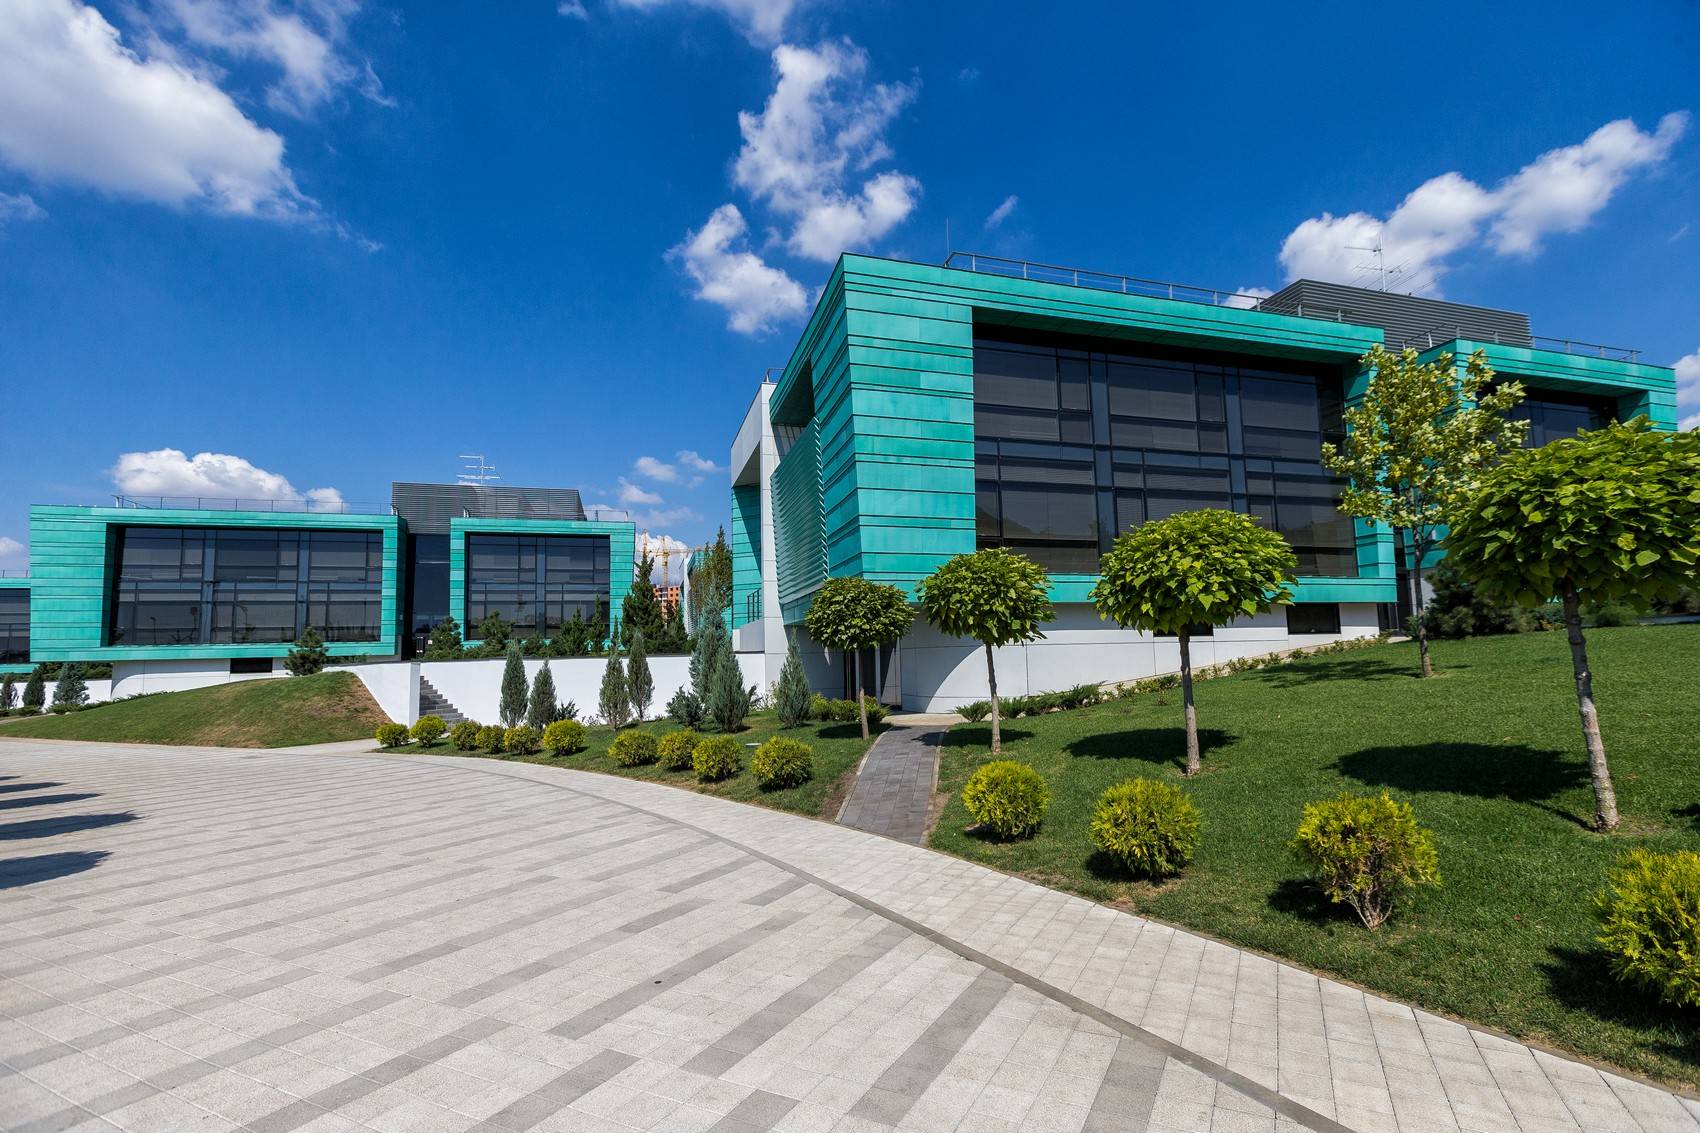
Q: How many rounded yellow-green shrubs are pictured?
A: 14